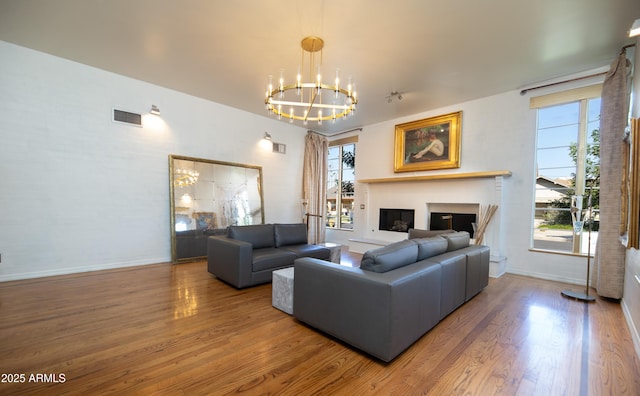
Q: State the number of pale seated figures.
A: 1